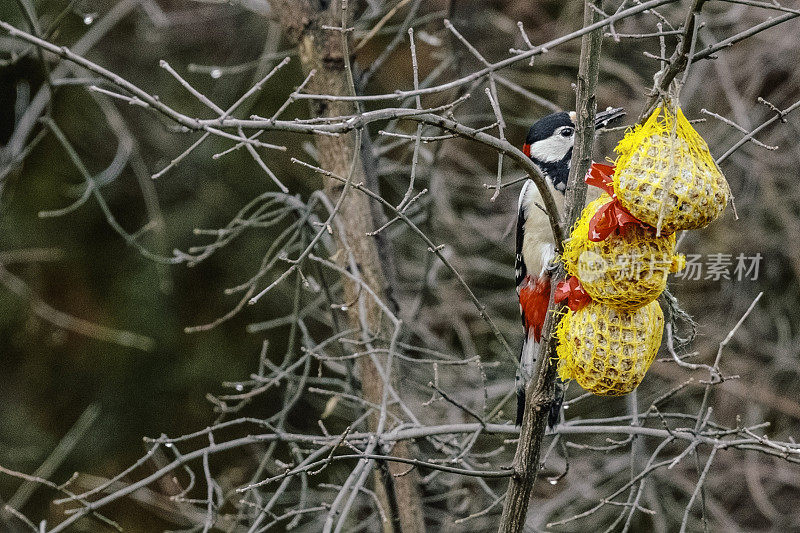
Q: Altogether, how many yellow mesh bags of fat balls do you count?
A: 3